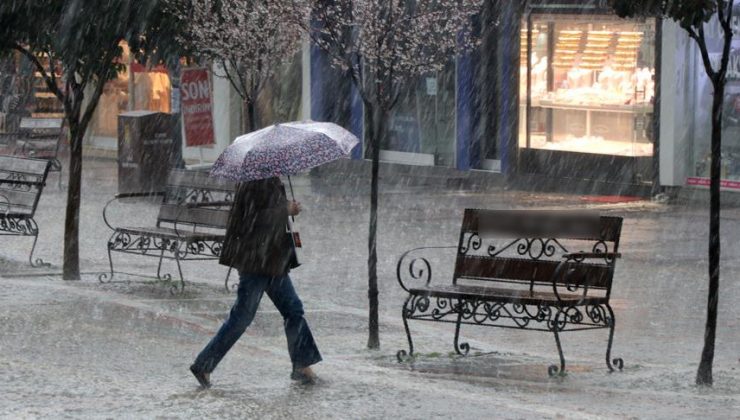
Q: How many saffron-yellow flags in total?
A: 0